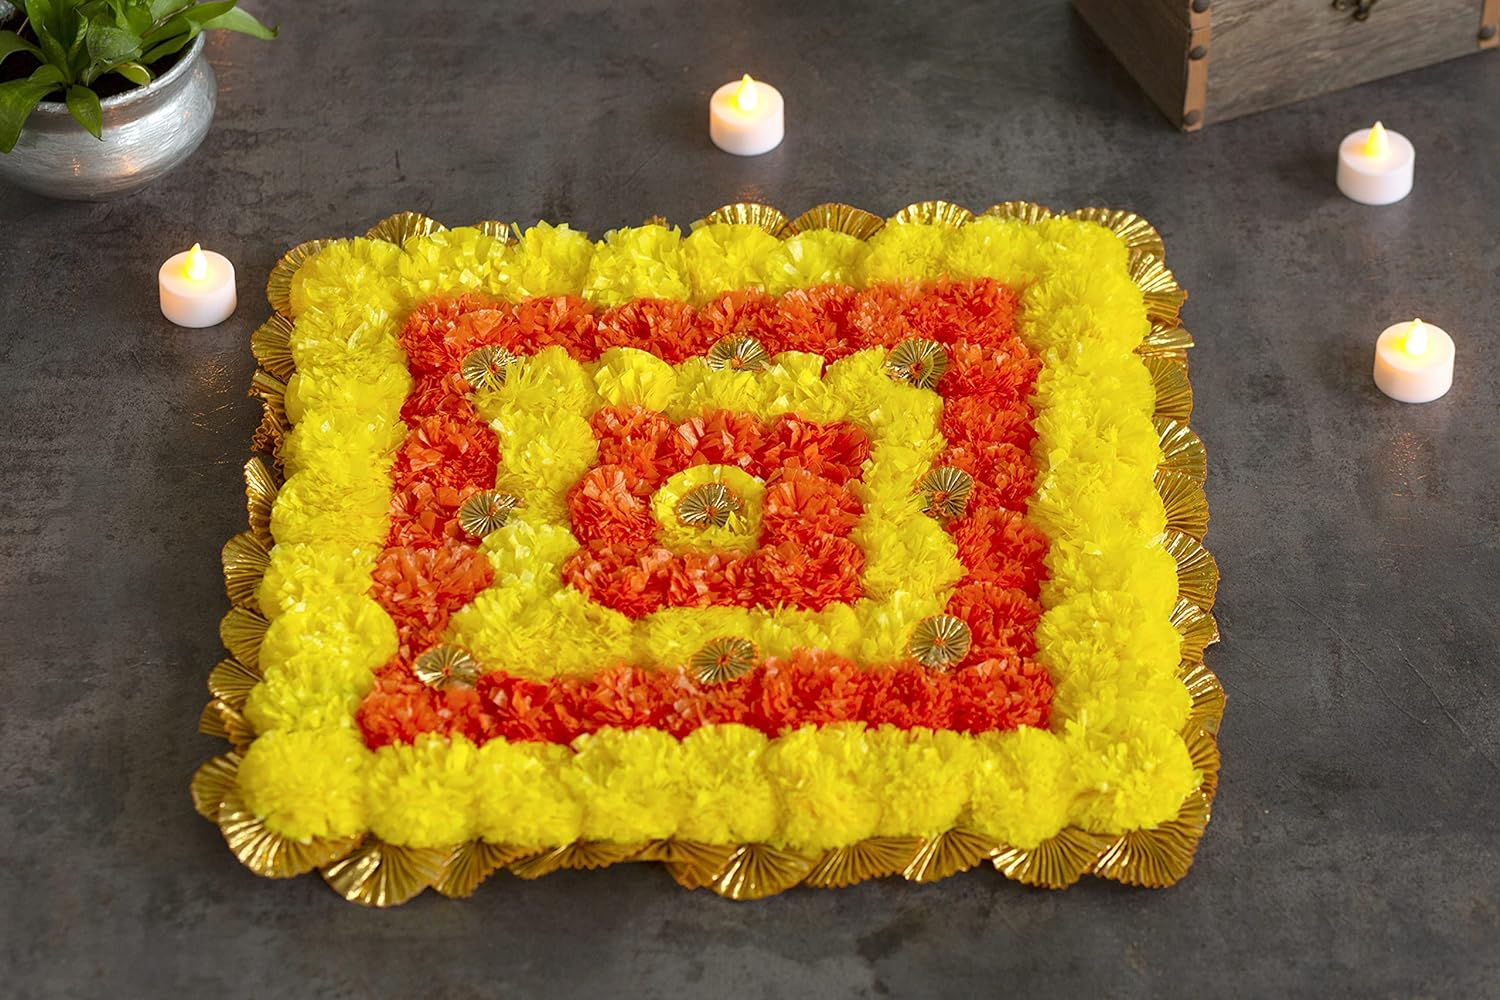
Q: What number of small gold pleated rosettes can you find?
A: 9